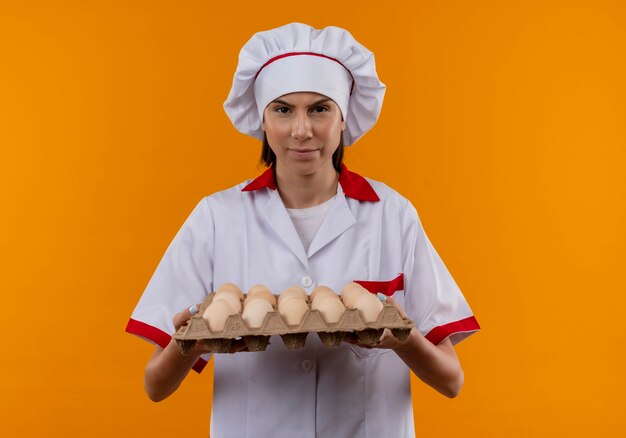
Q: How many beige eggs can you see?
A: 15